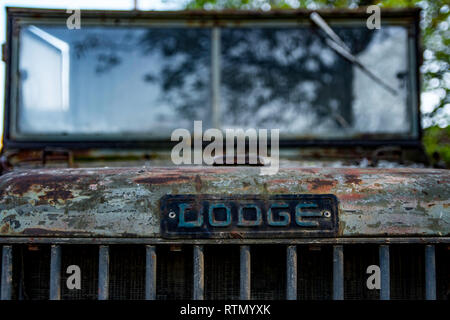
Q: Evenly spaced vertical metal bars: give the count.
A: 10